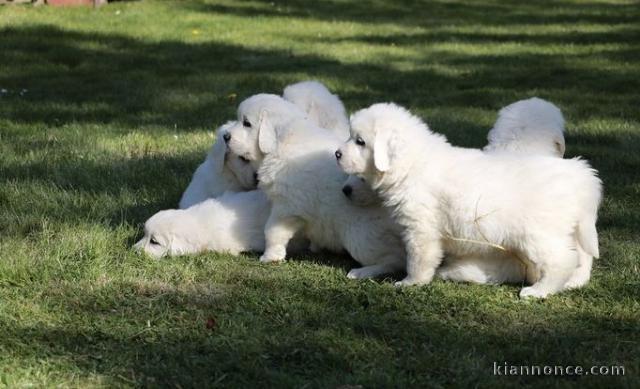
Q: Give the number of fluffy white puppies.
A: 7